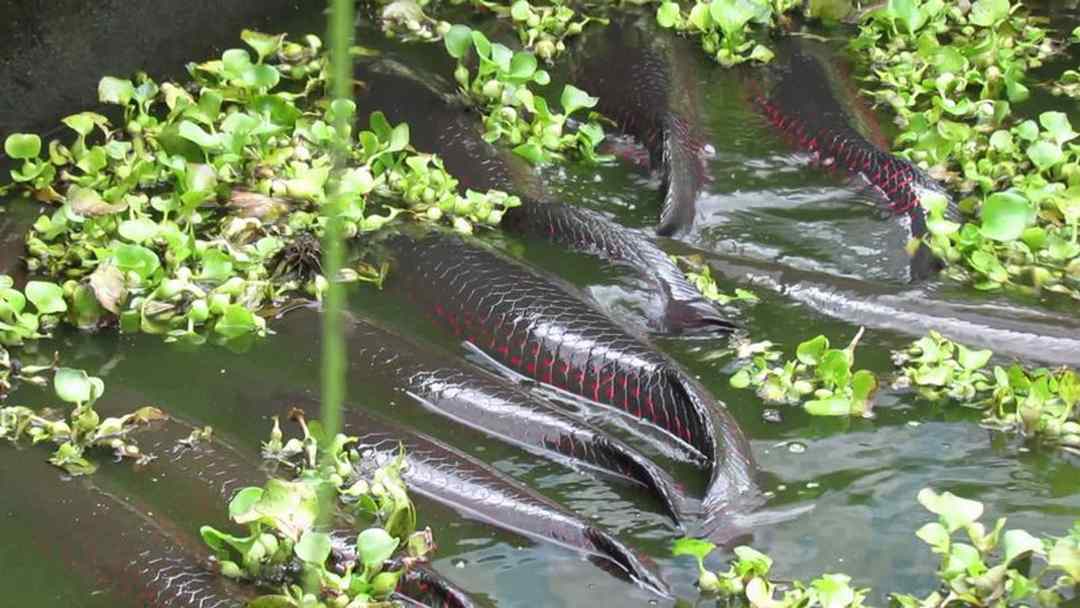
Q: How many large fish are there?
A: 9